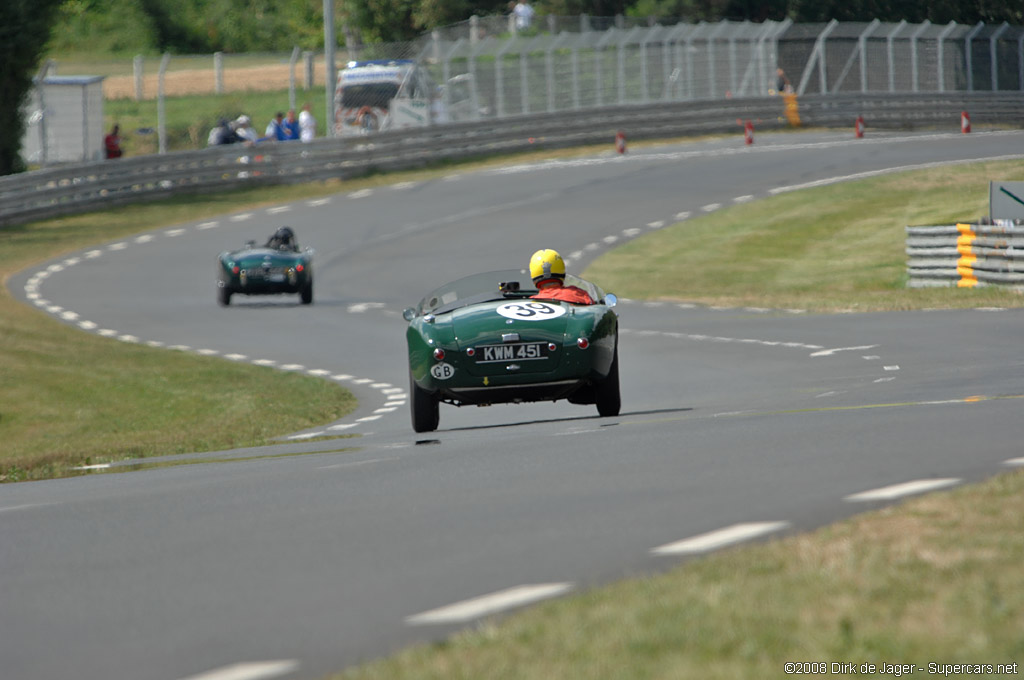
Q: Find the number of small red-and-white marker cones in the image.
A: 4